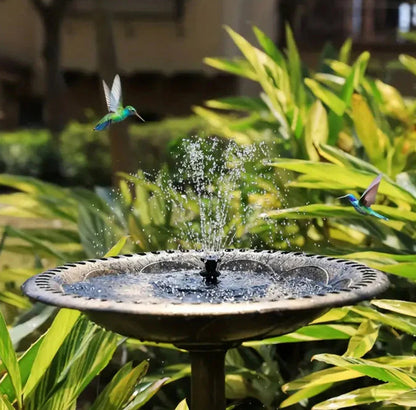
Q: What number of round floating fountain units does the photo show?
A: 1